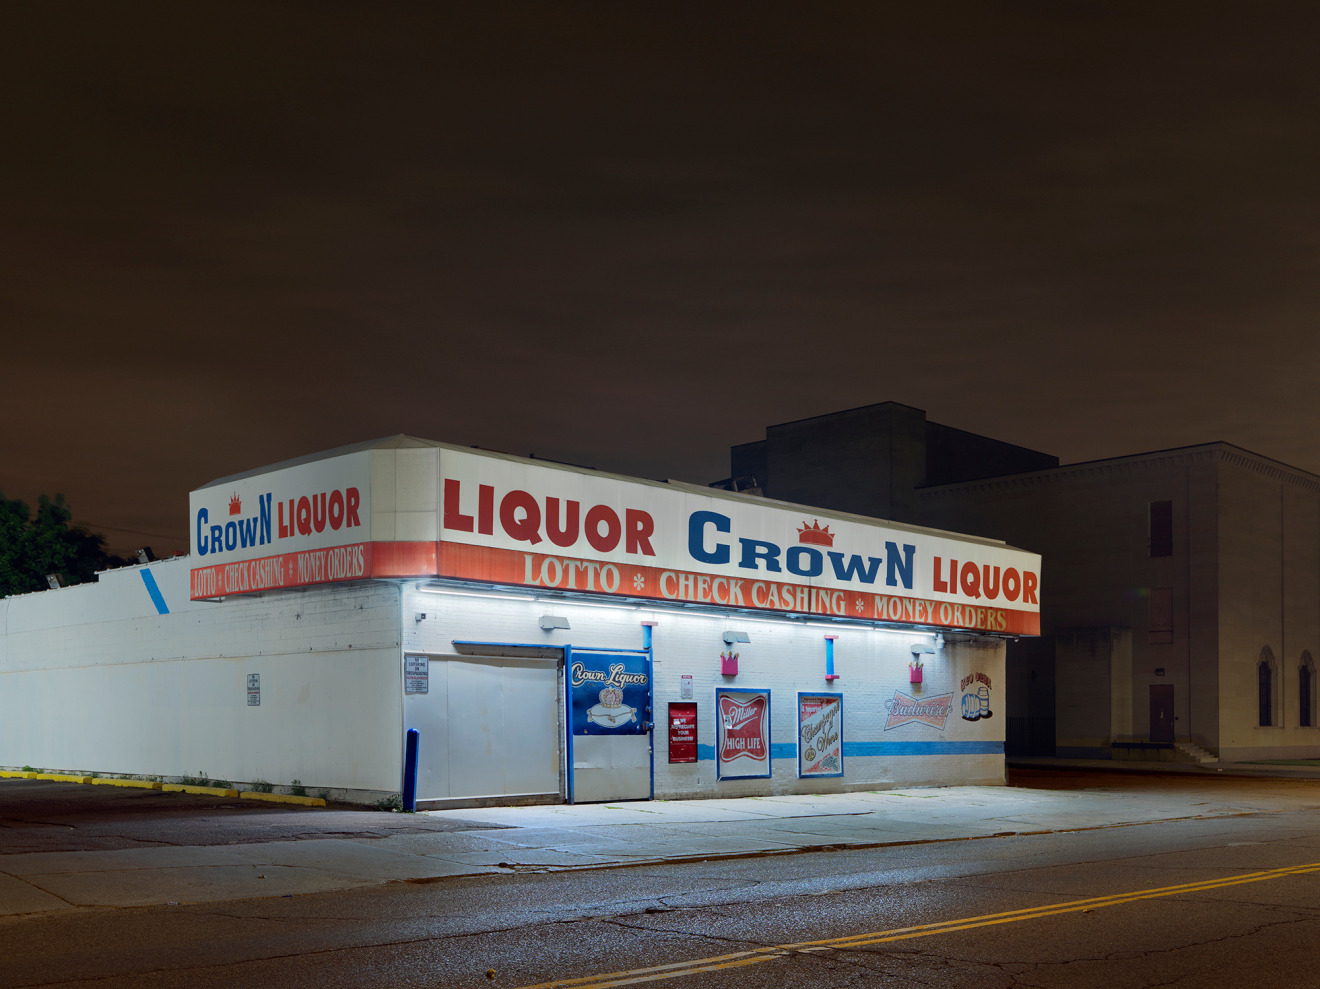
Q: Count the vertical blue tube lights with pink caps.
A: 2